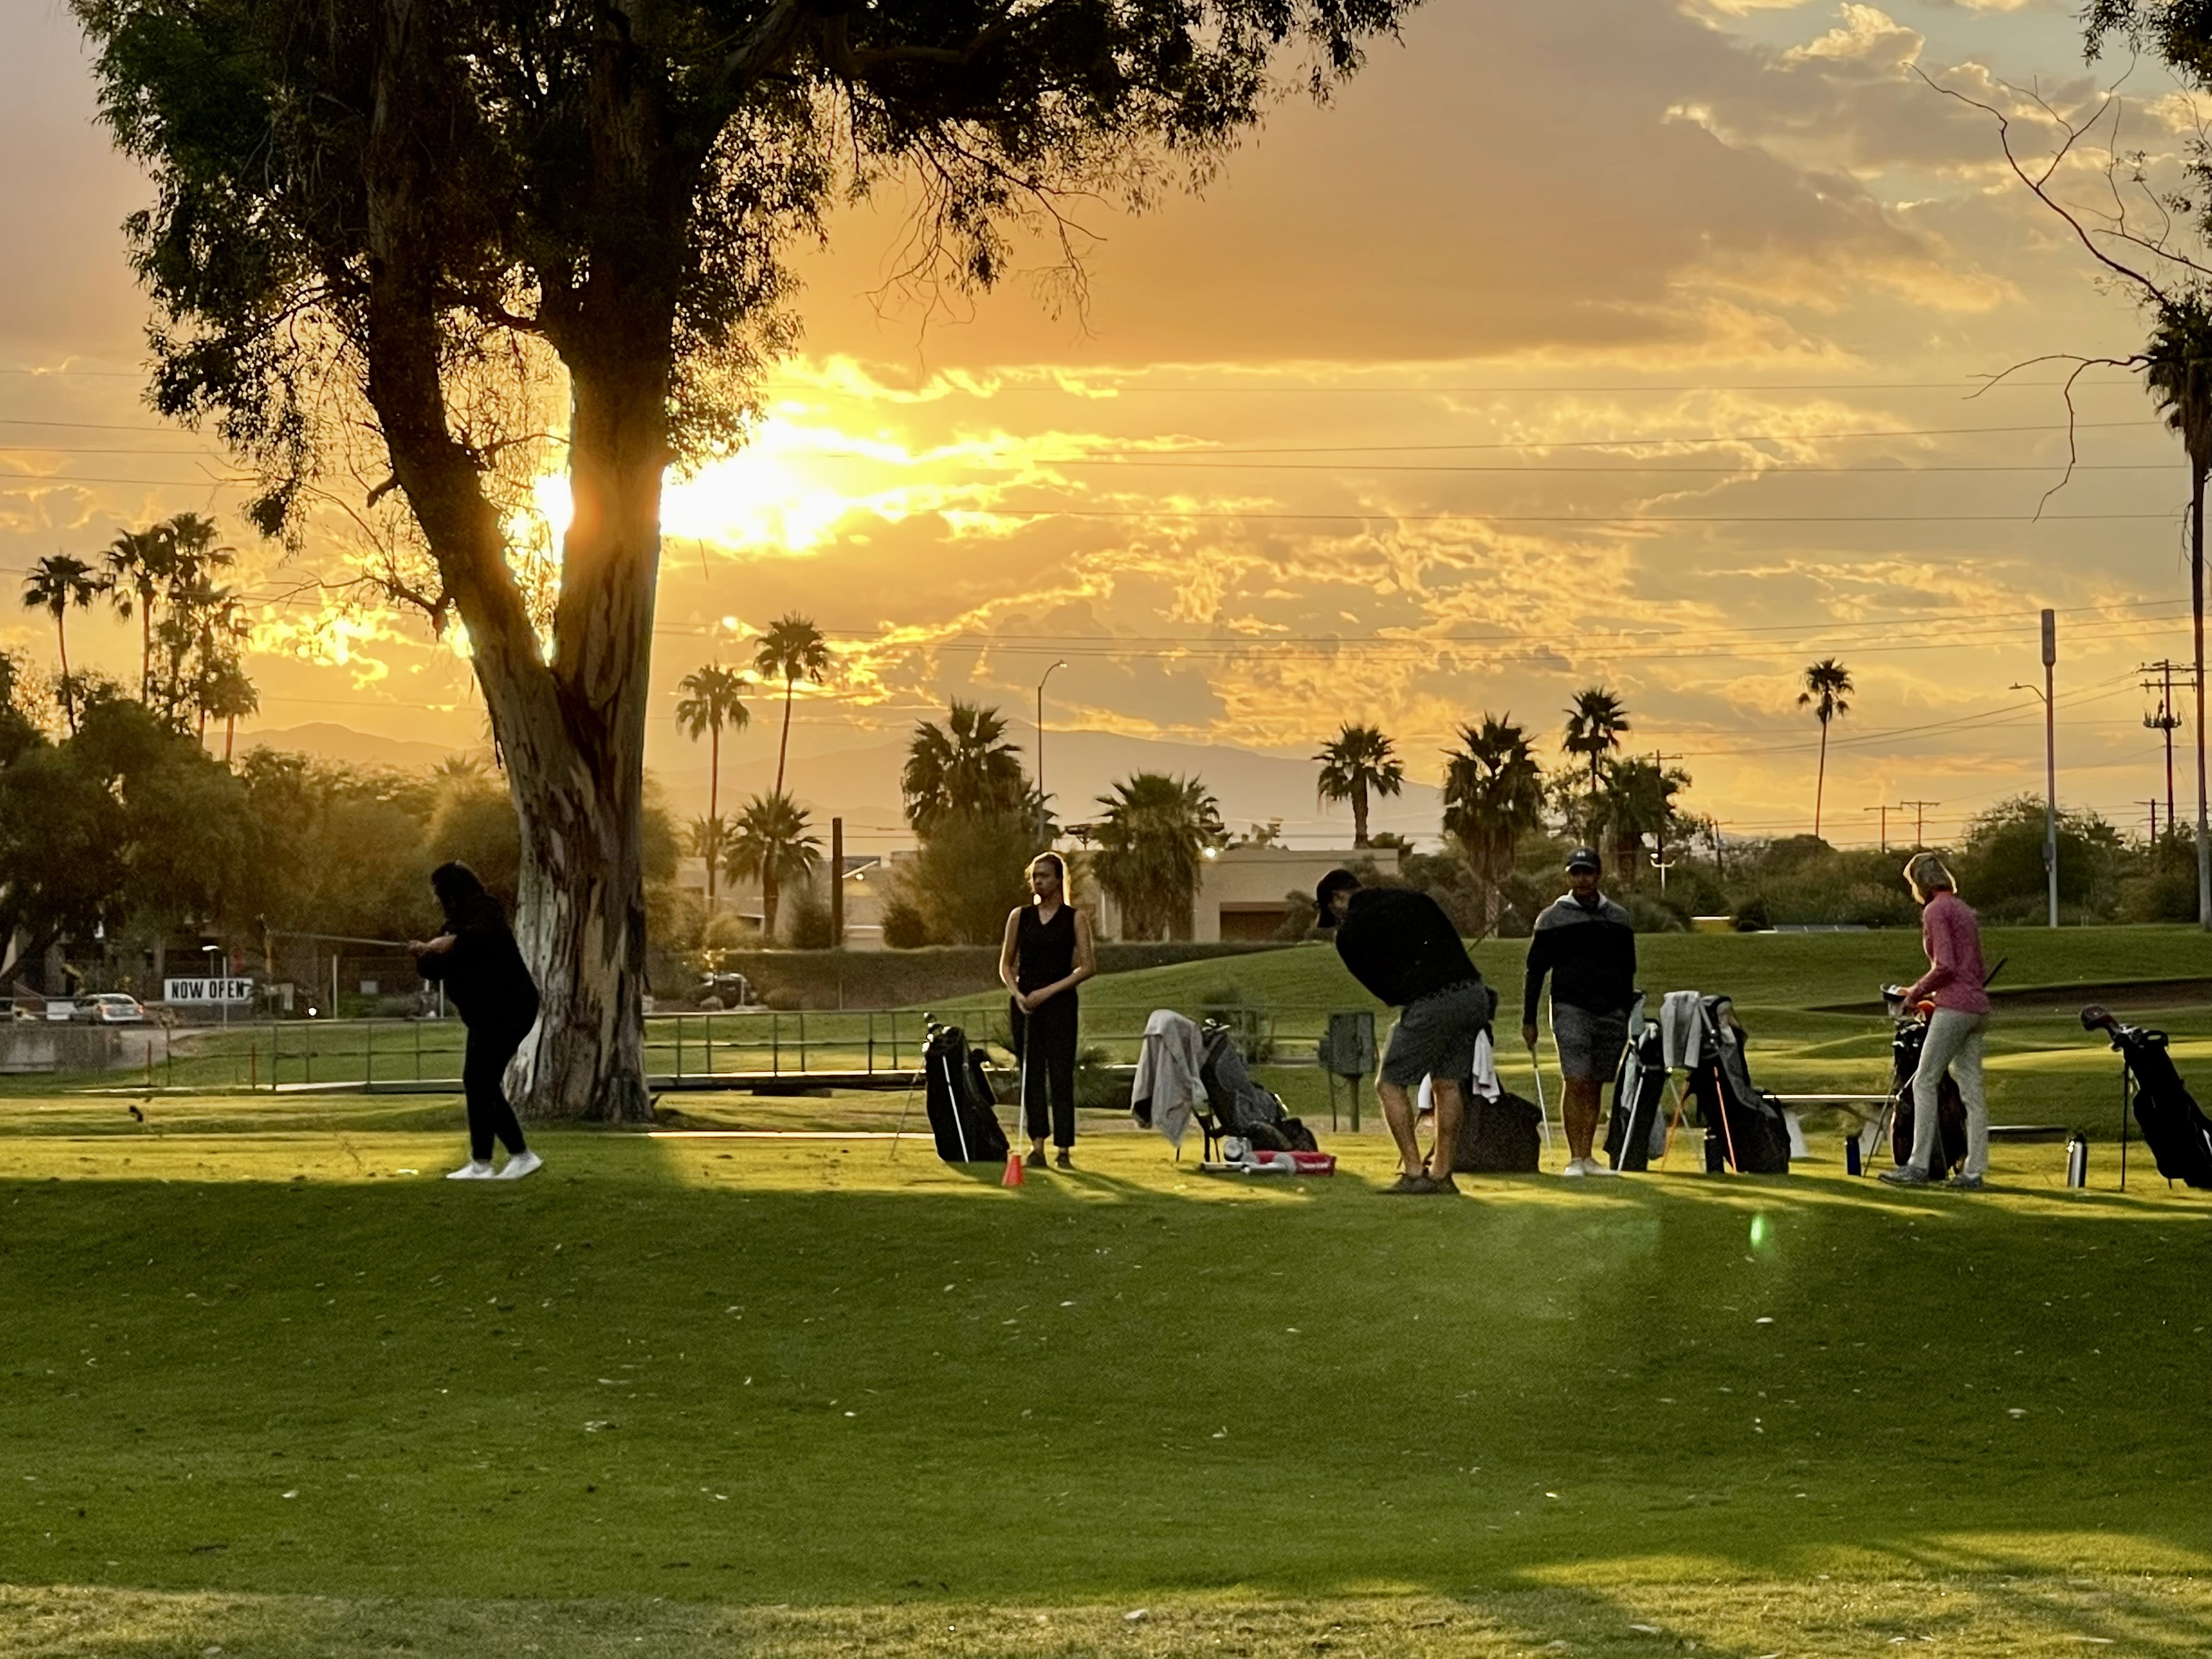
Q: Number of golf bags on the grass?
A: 7